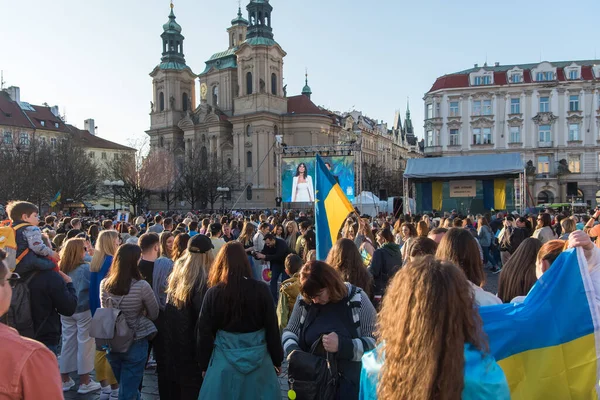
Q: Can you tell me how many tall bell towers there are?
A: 2